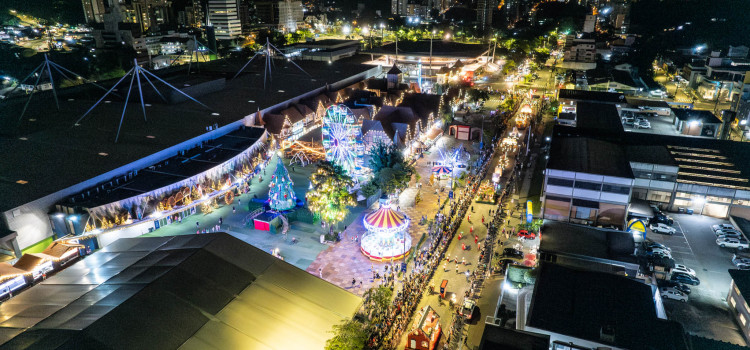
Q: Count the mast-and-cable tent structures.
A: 4